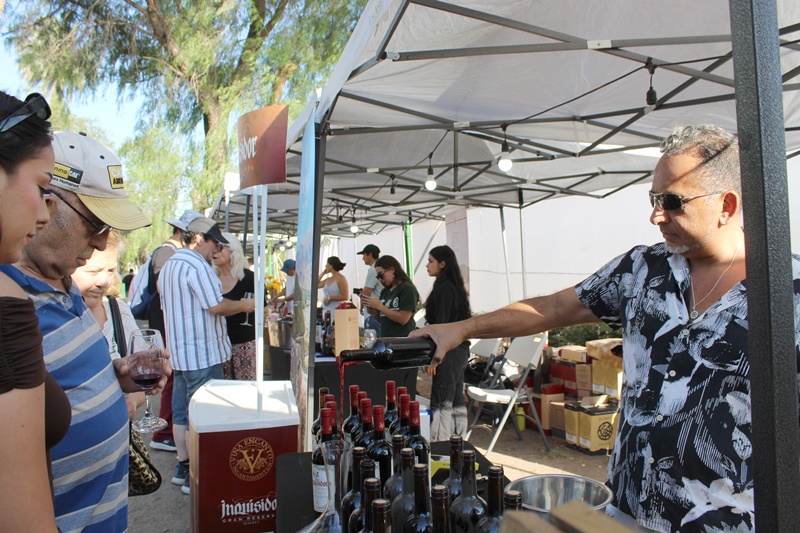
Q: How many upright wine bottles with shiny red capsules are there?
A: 11